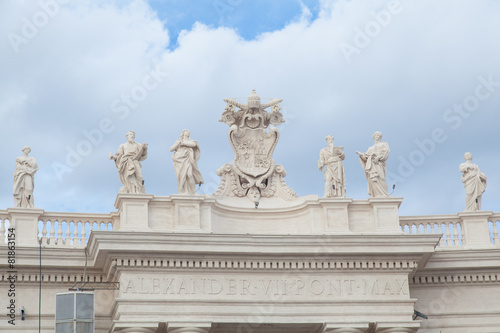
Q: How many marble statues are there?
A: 6